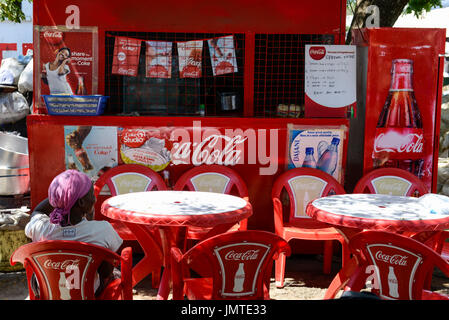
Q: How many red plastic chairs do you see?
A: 7